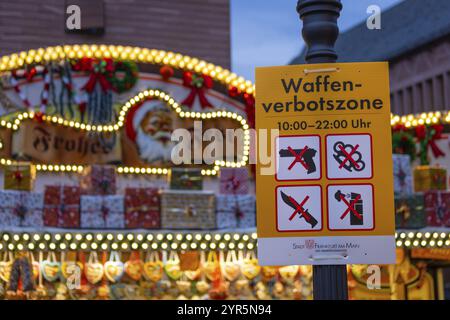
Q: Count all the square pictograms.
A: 4